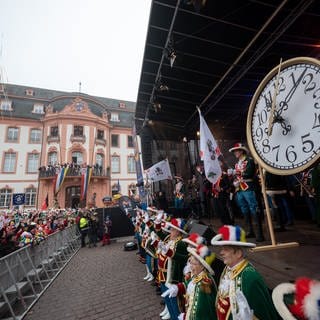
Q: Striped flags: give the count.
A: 2